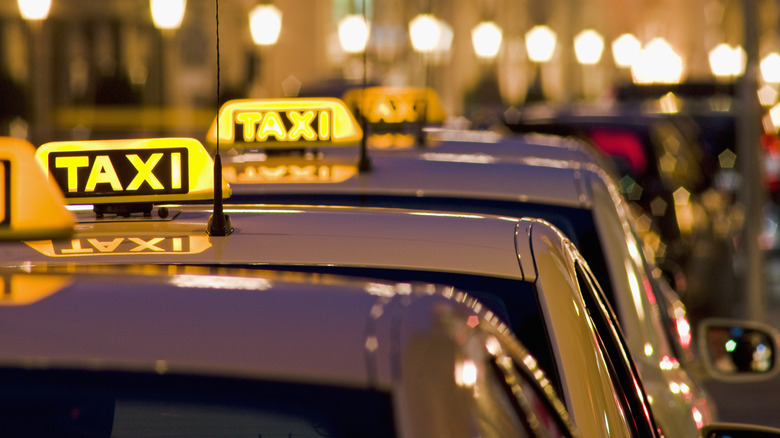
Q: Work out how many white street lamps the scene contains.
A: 12